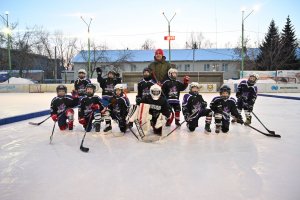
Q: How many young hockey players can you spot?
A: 11